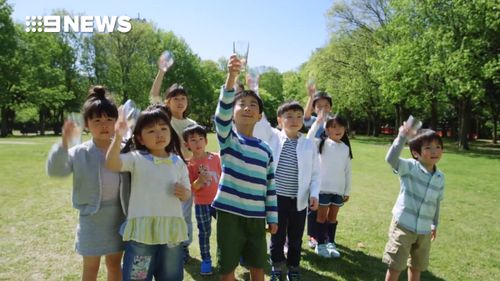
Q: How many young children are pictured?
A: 9